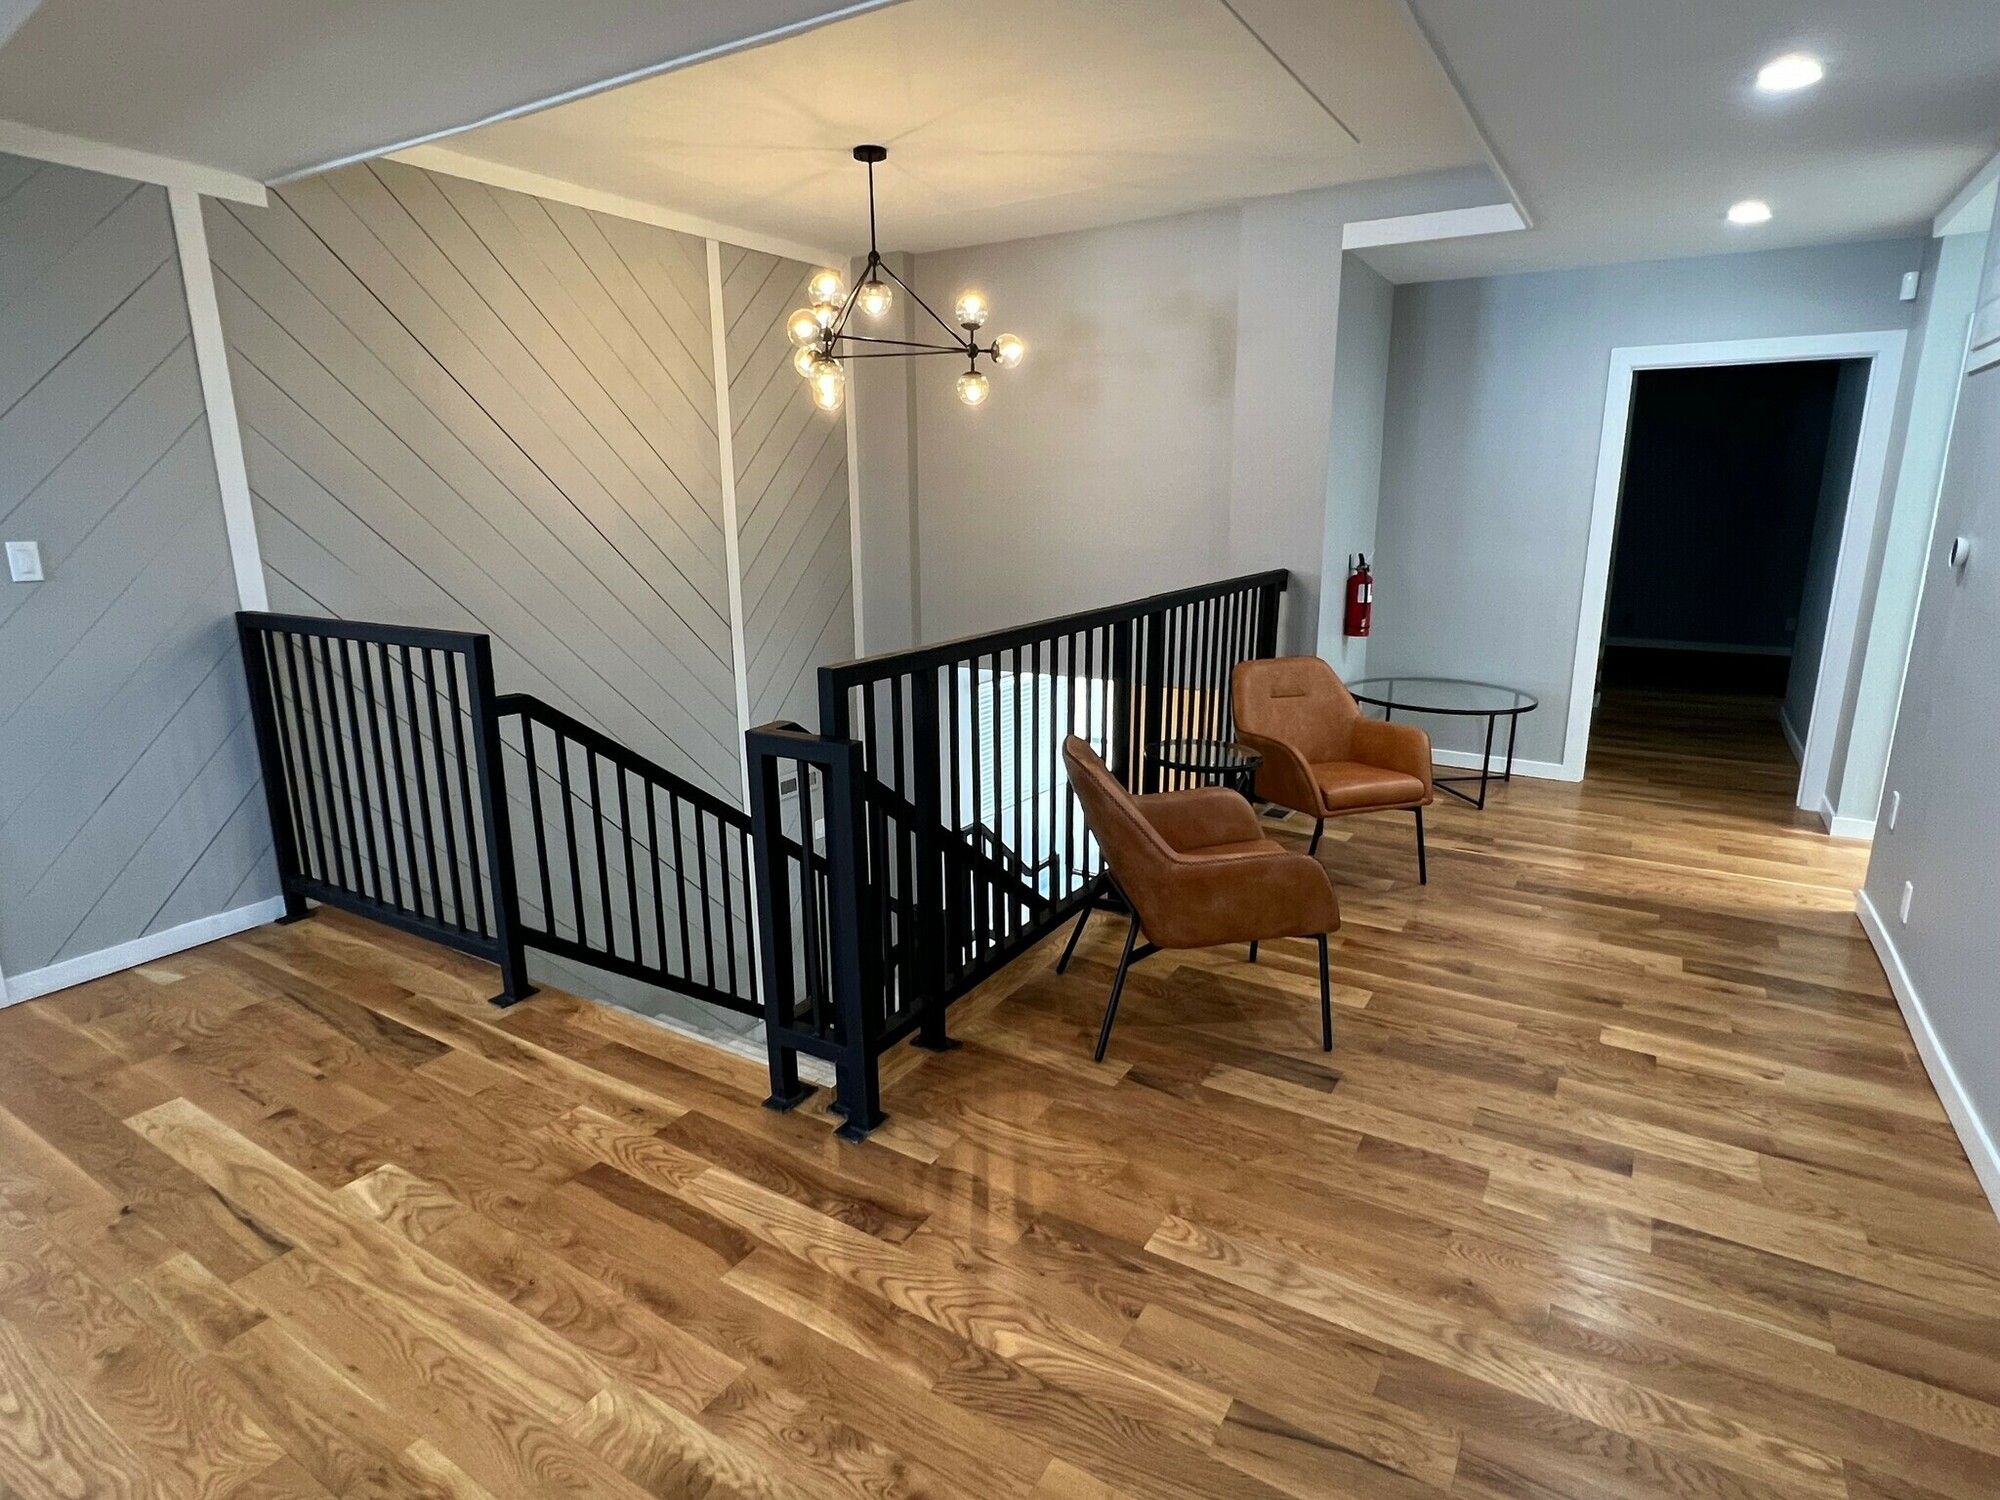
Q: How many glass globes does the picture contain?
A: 10